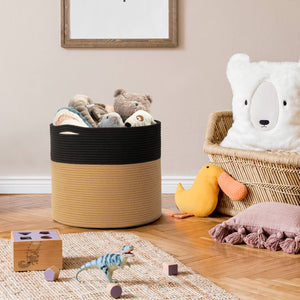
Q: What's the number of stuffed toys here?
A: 7